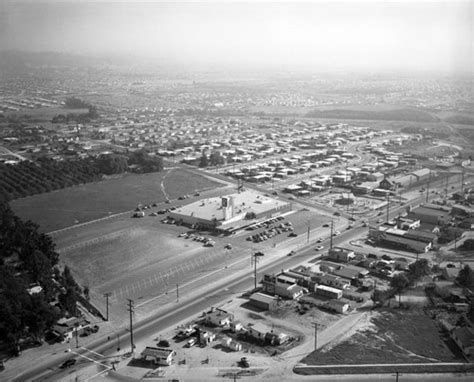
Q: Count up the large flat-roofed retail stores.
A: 1